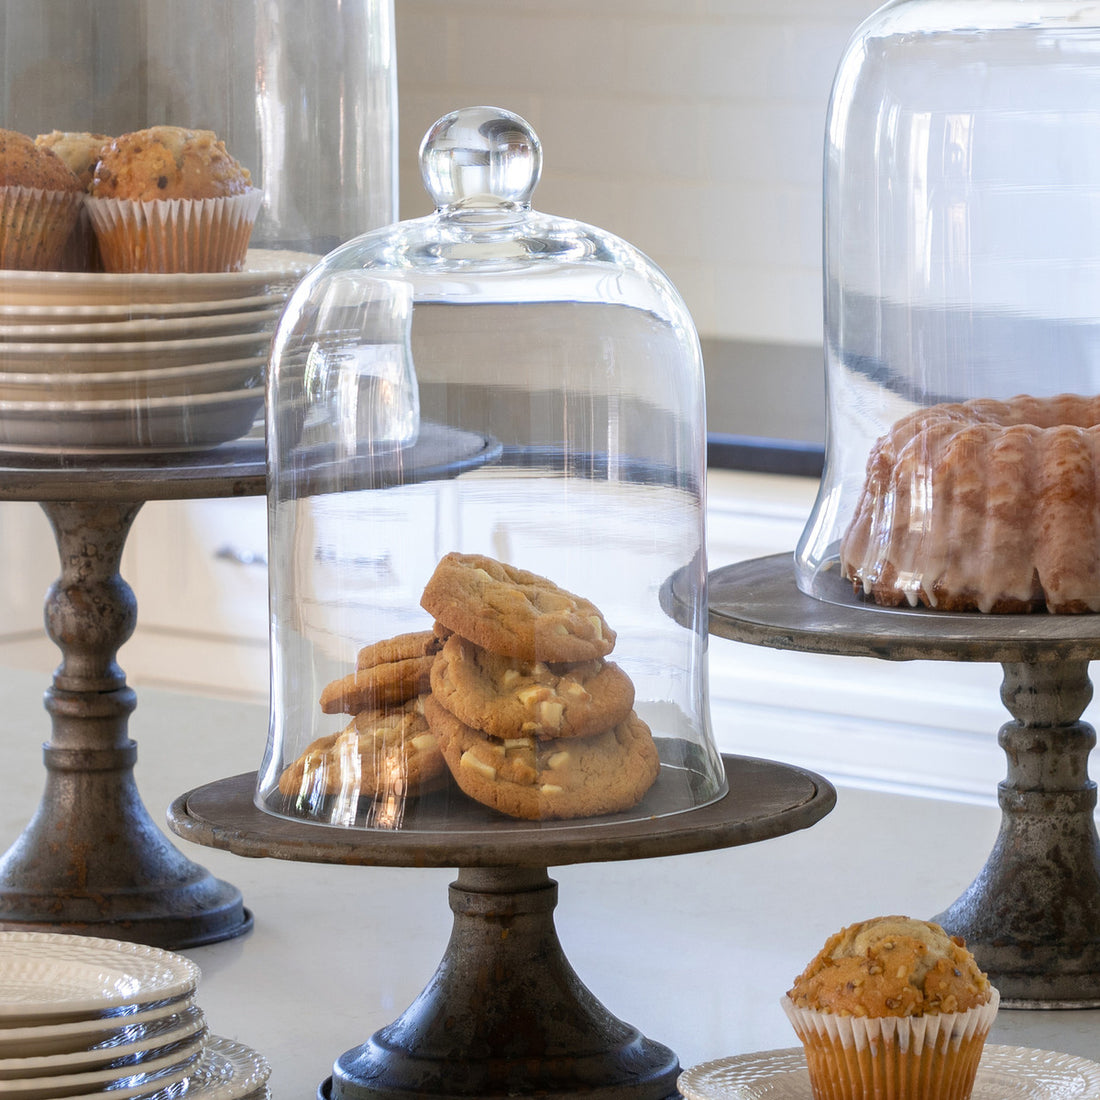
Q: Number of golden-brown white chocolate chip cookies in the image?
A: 6